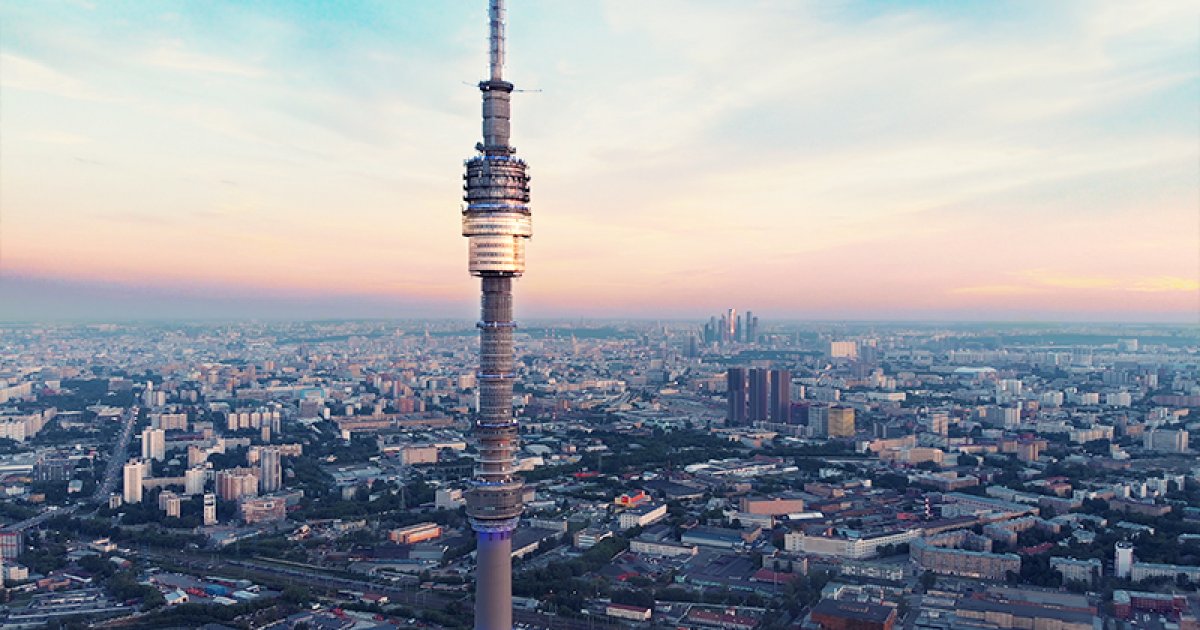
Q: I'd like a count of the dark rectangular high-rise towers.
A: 3